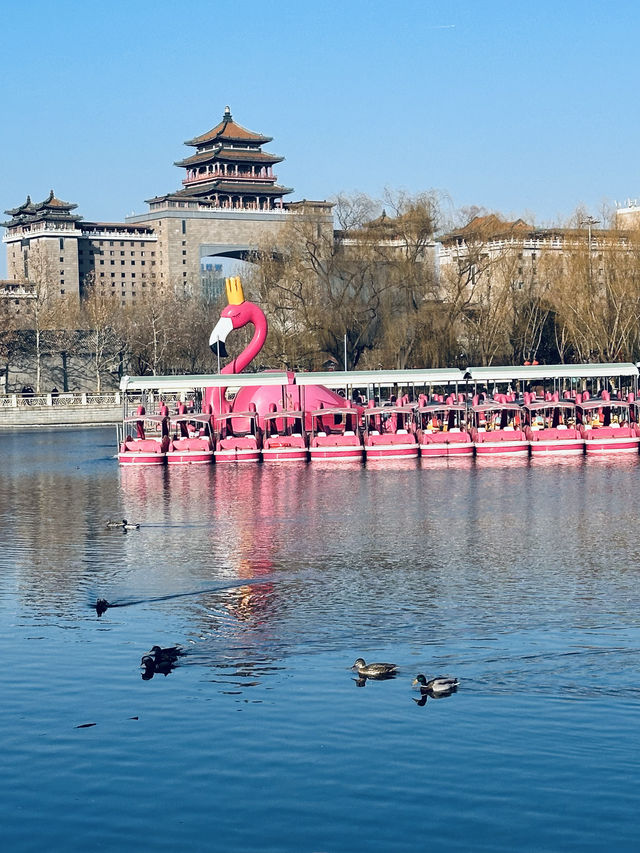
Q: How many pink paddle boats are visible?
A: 10